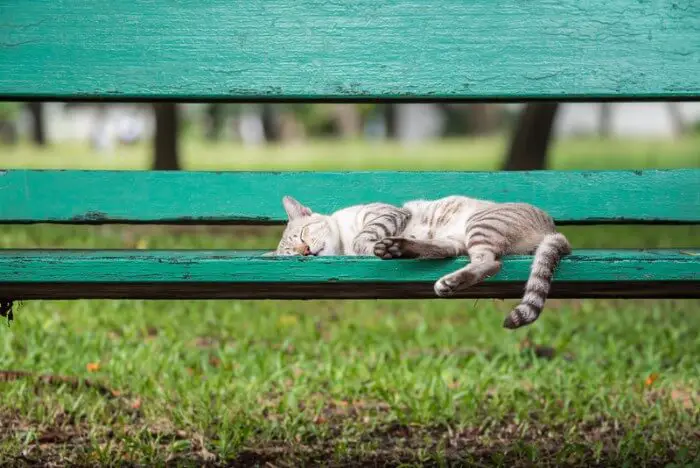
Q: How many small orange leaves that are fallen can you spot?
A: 2